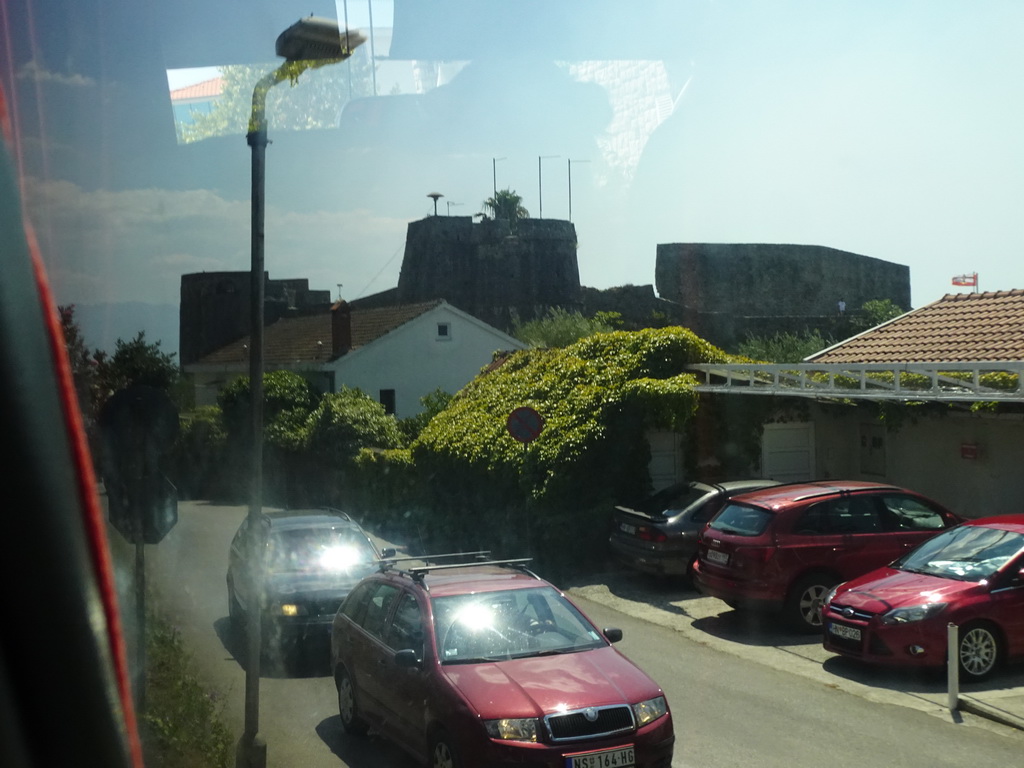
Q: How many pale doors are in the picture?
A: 2